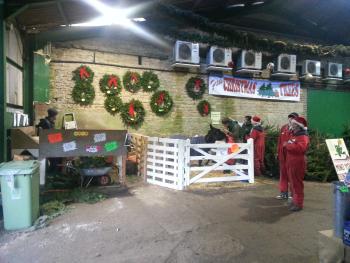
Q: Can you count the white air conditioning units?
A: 6